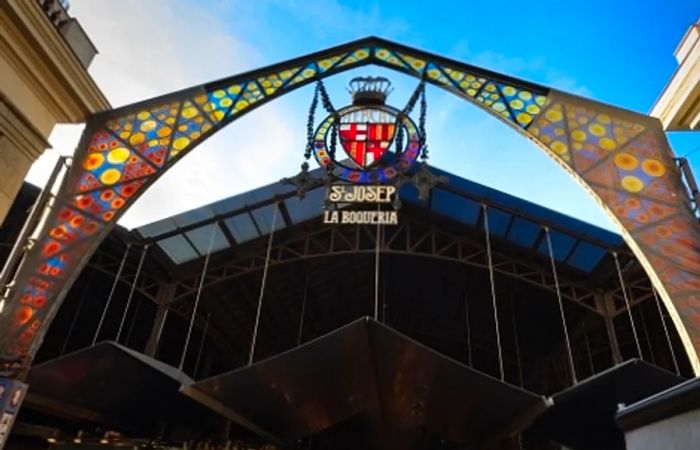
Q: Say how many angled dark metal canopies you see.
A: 3